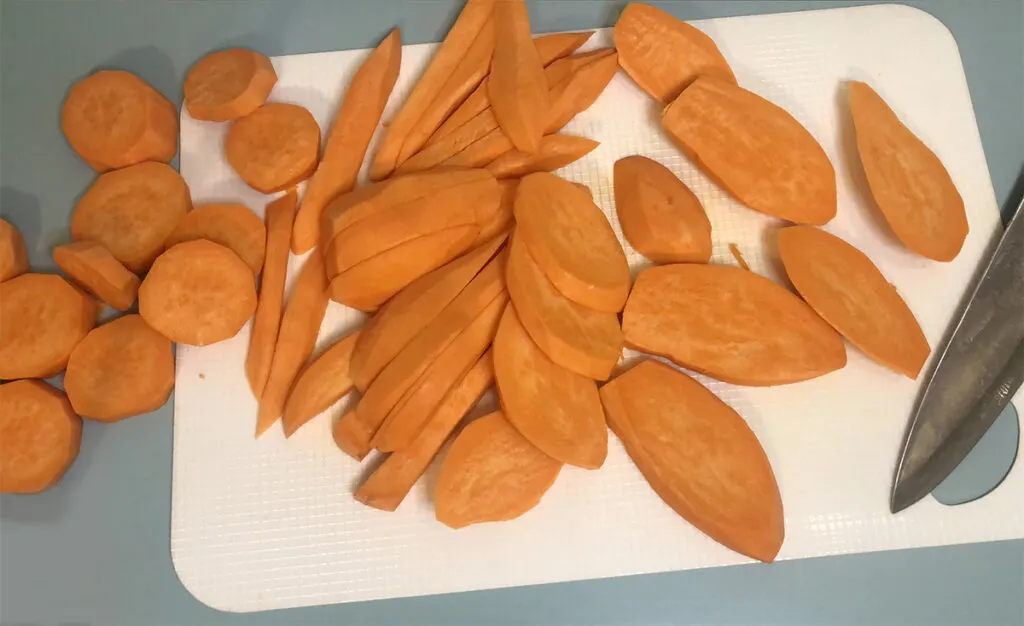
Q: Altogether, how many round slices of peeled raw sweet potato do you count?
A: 11